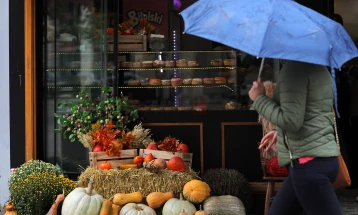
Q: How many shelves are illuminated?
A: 3